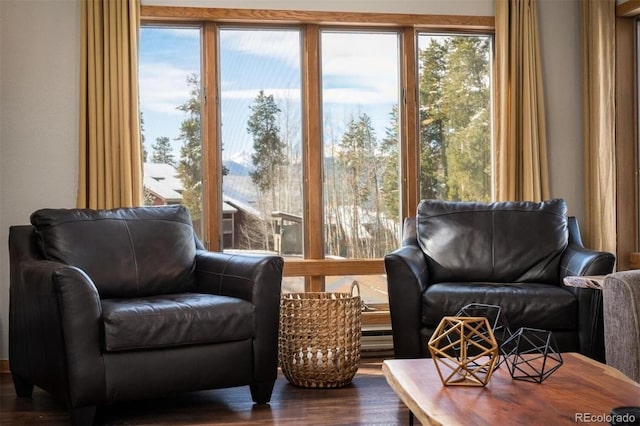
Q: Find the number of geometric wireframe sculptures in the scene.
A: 3